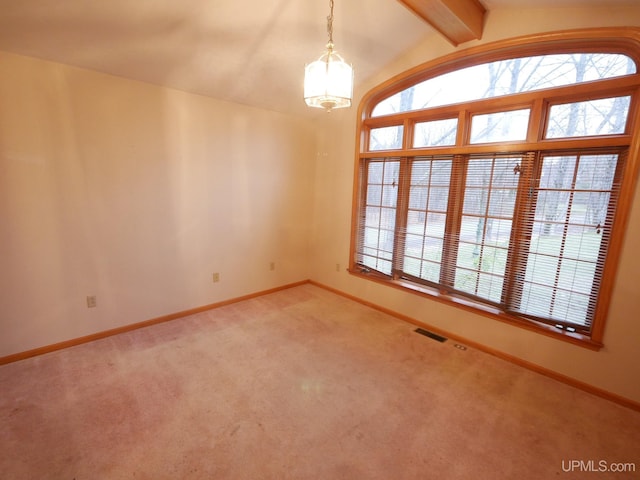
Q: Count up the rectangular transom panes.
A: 4